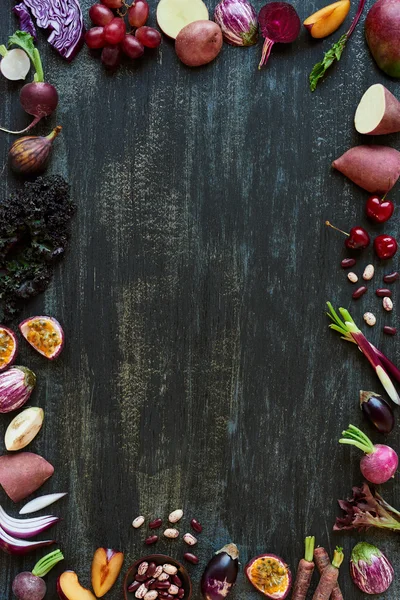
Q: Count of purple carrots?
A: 3